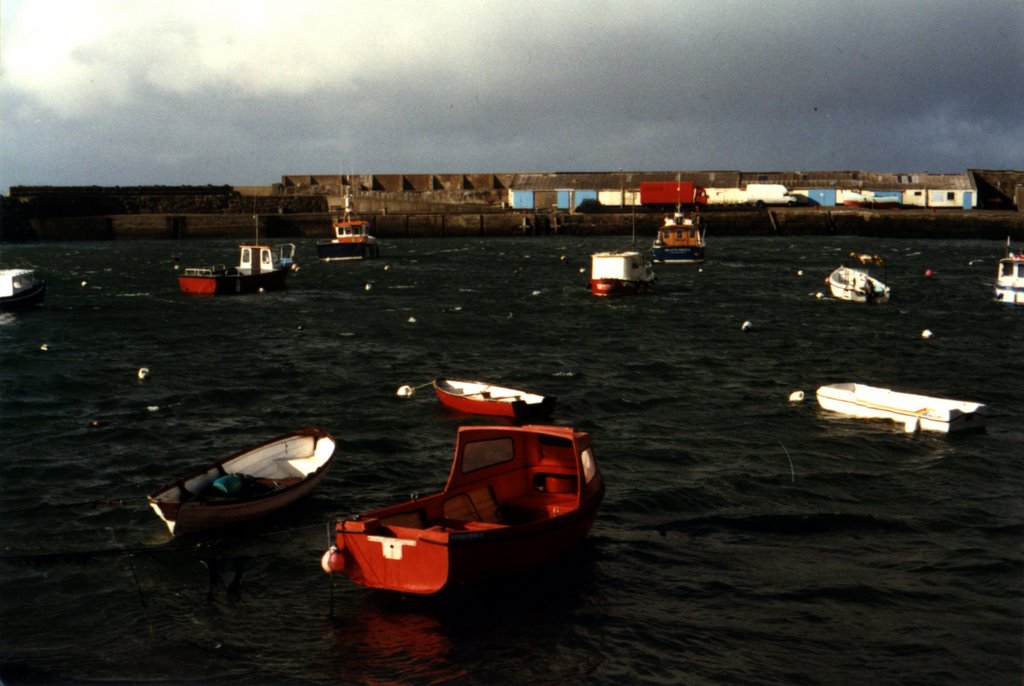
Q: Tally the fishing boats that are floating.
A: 11